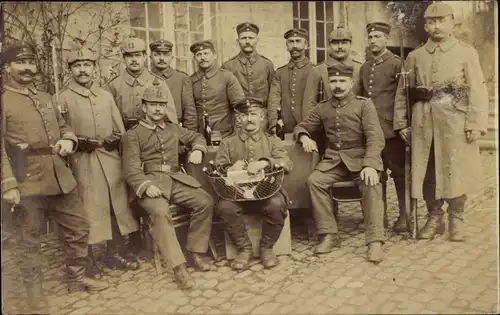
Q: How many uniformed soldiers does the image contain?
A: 13